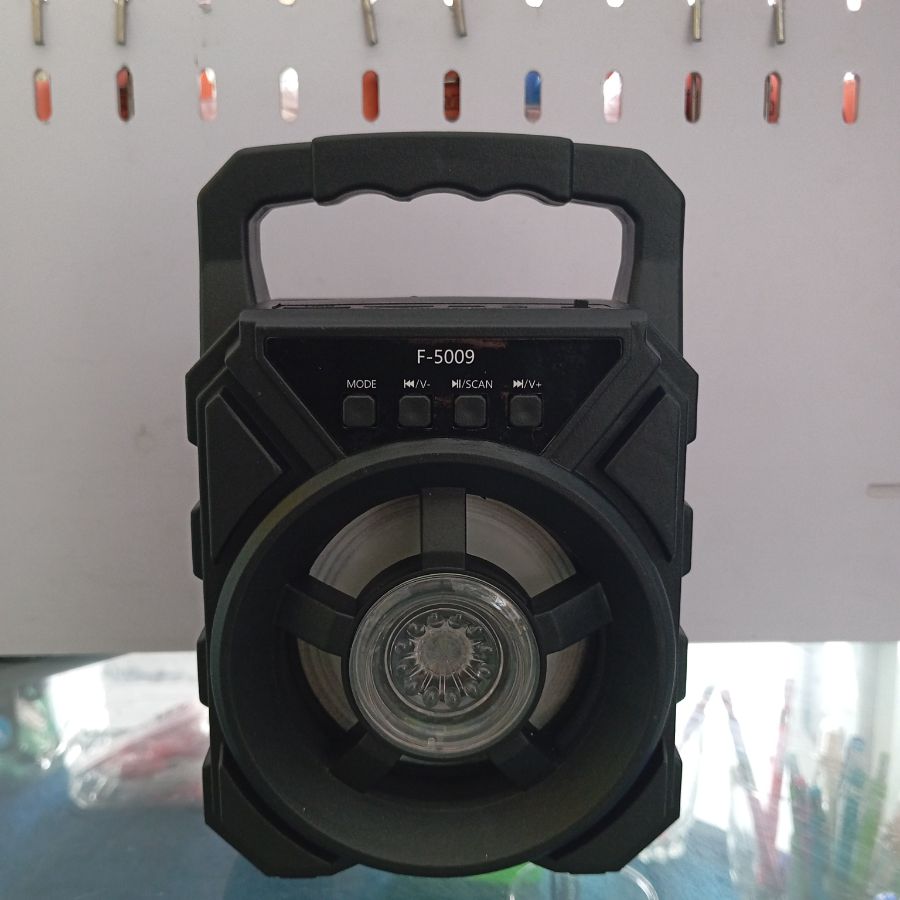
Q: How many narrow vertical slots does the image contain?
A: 11